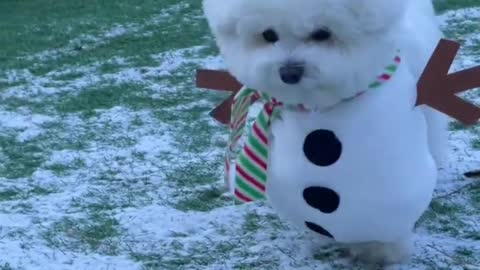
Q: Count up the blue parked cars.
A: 0